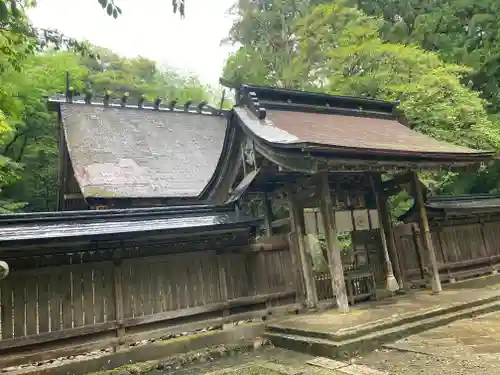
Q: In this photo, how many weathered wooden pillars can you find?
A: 4